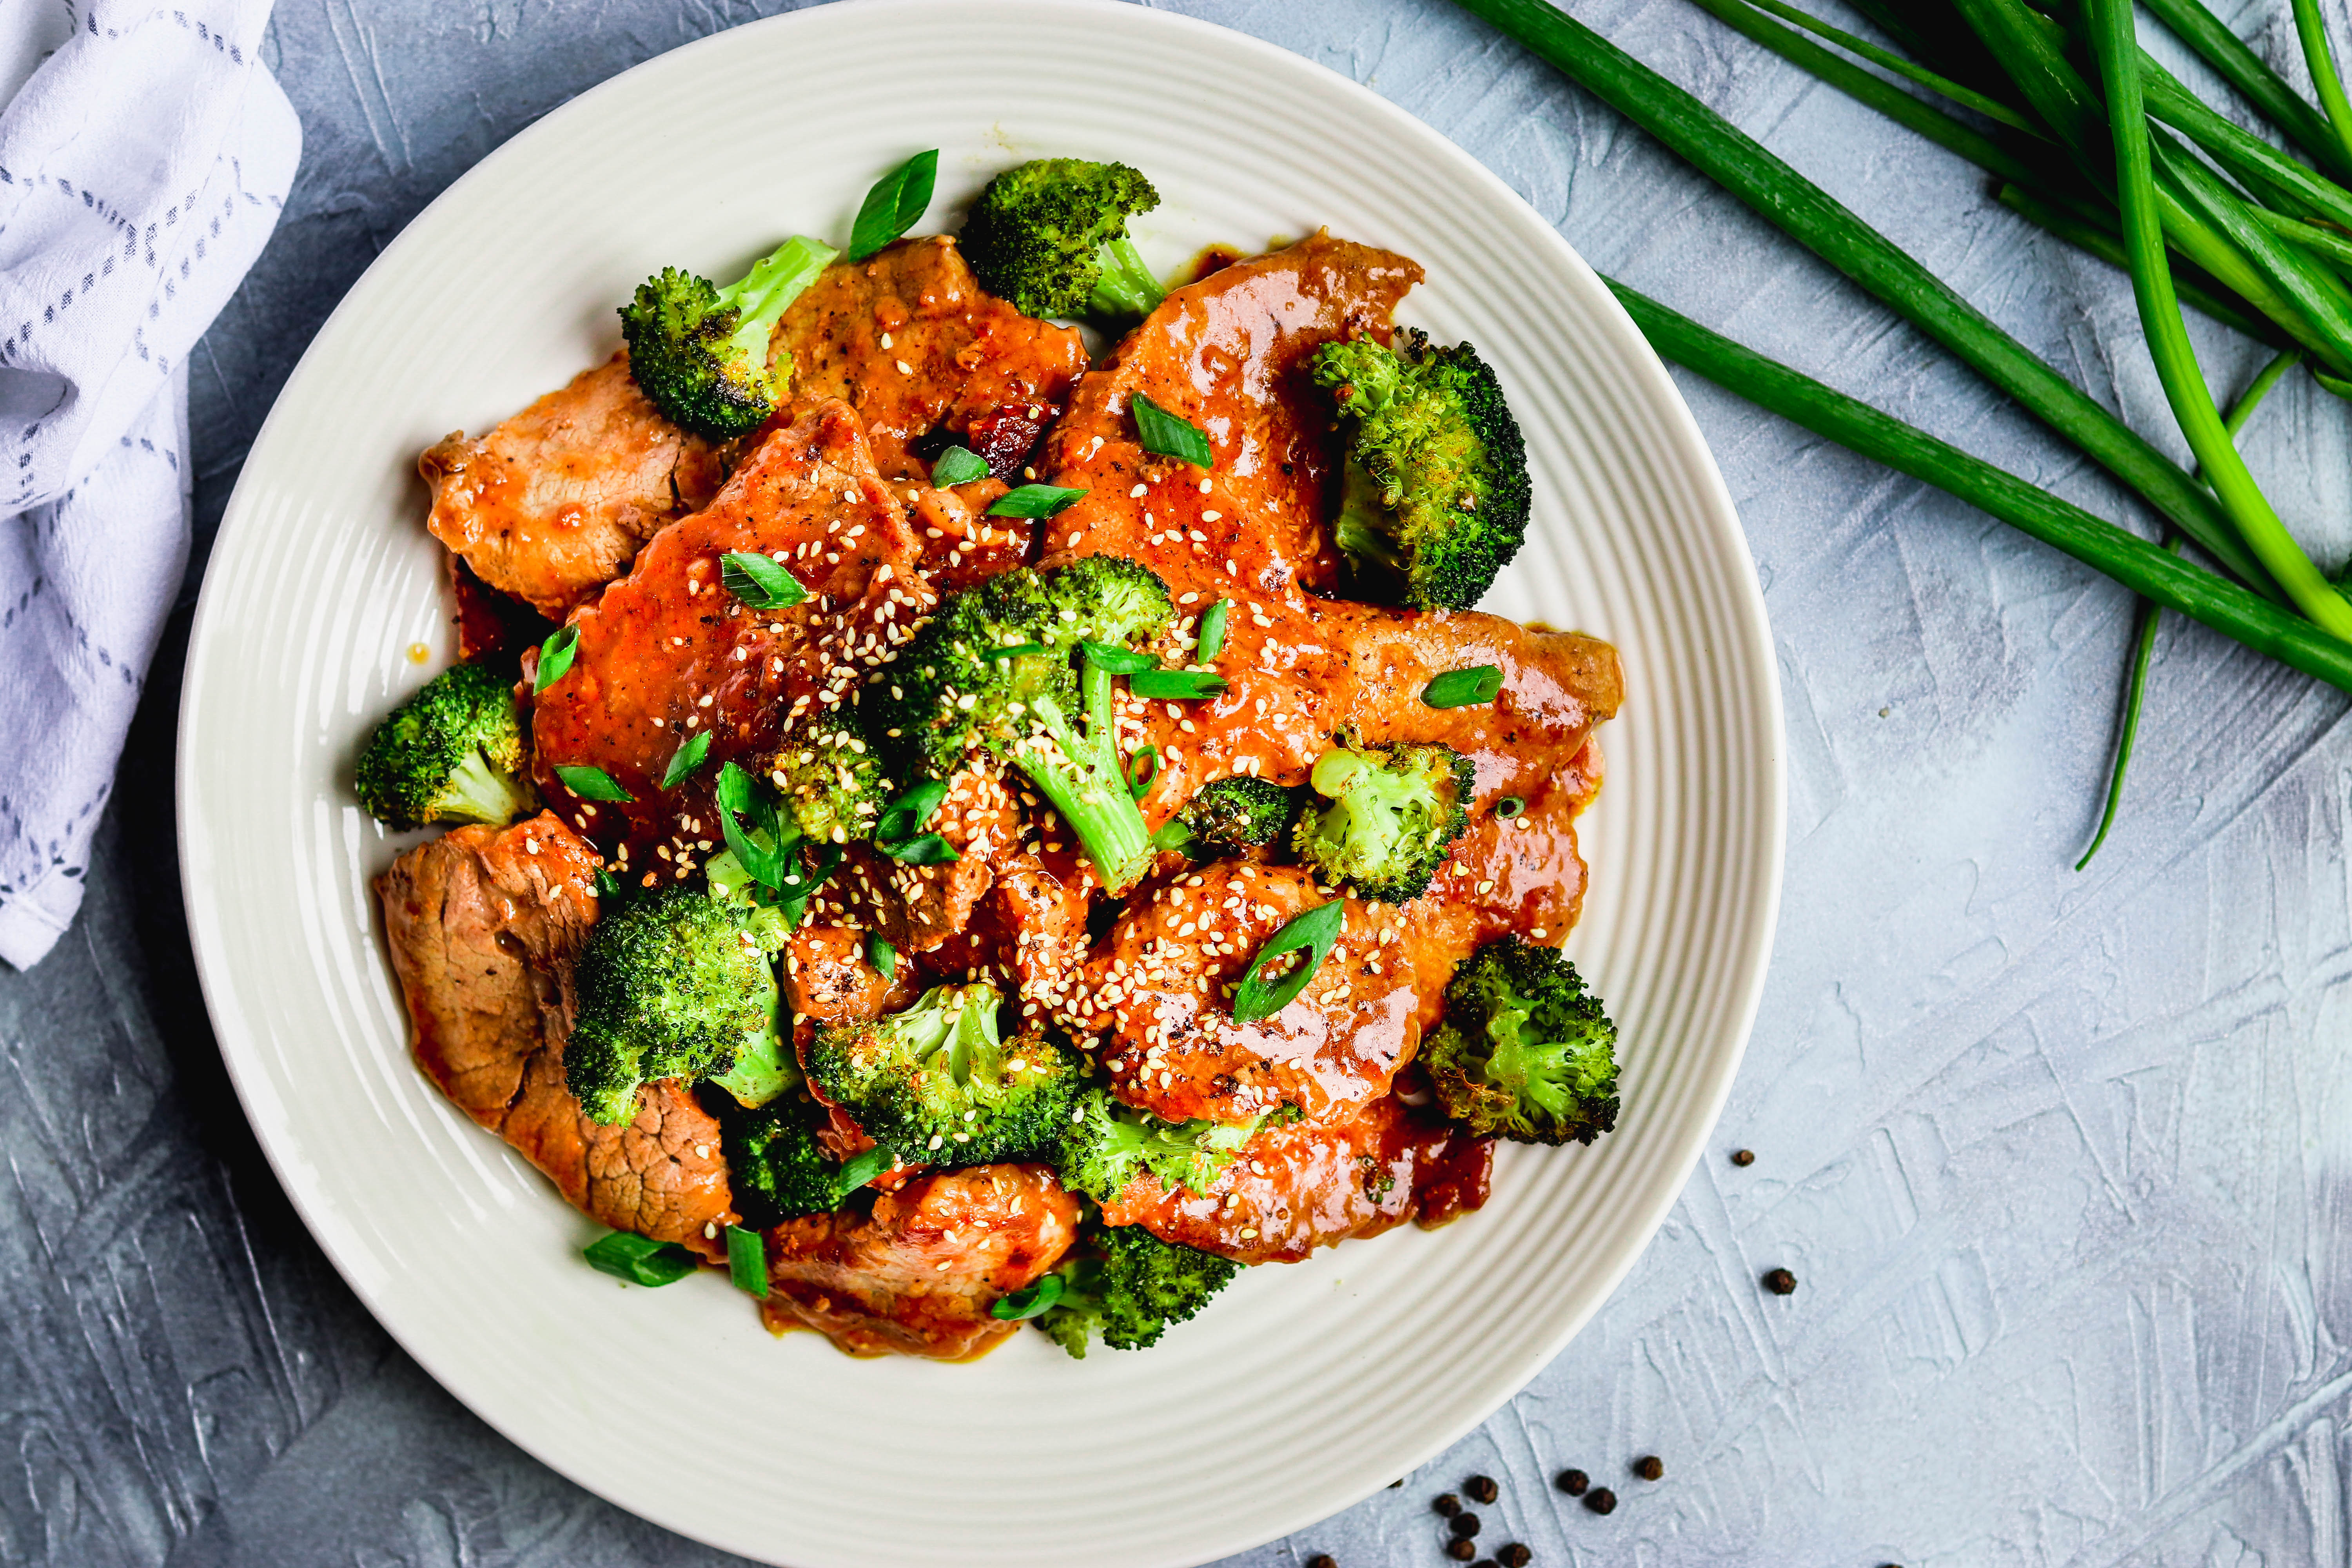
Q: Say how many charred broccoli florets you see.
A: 14